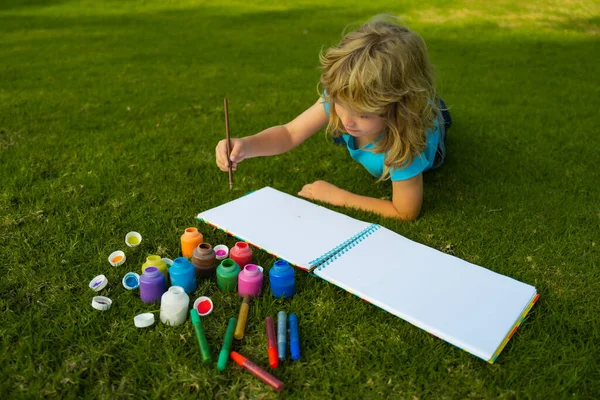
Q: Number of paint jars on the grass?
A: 10